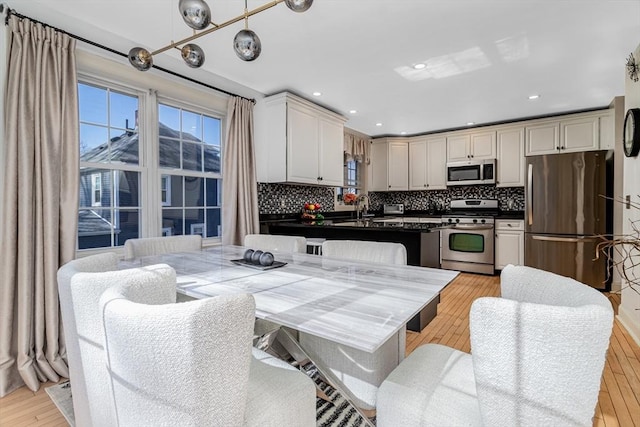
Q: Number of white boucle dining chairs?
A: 6